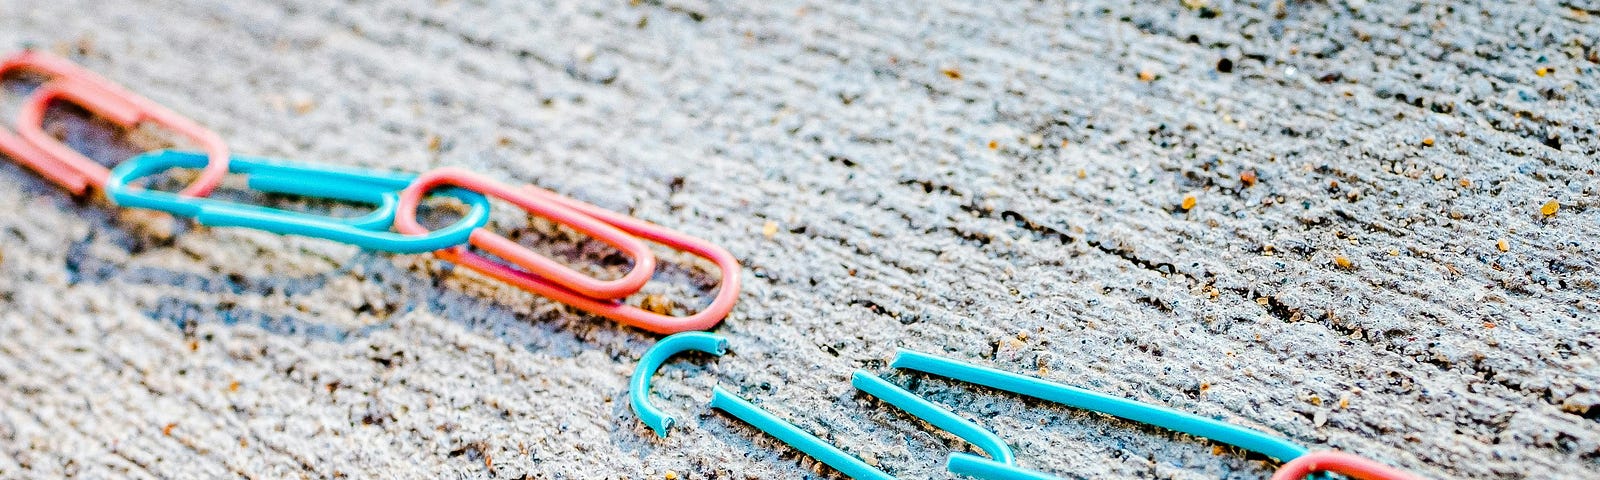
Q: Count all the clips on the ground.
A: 5